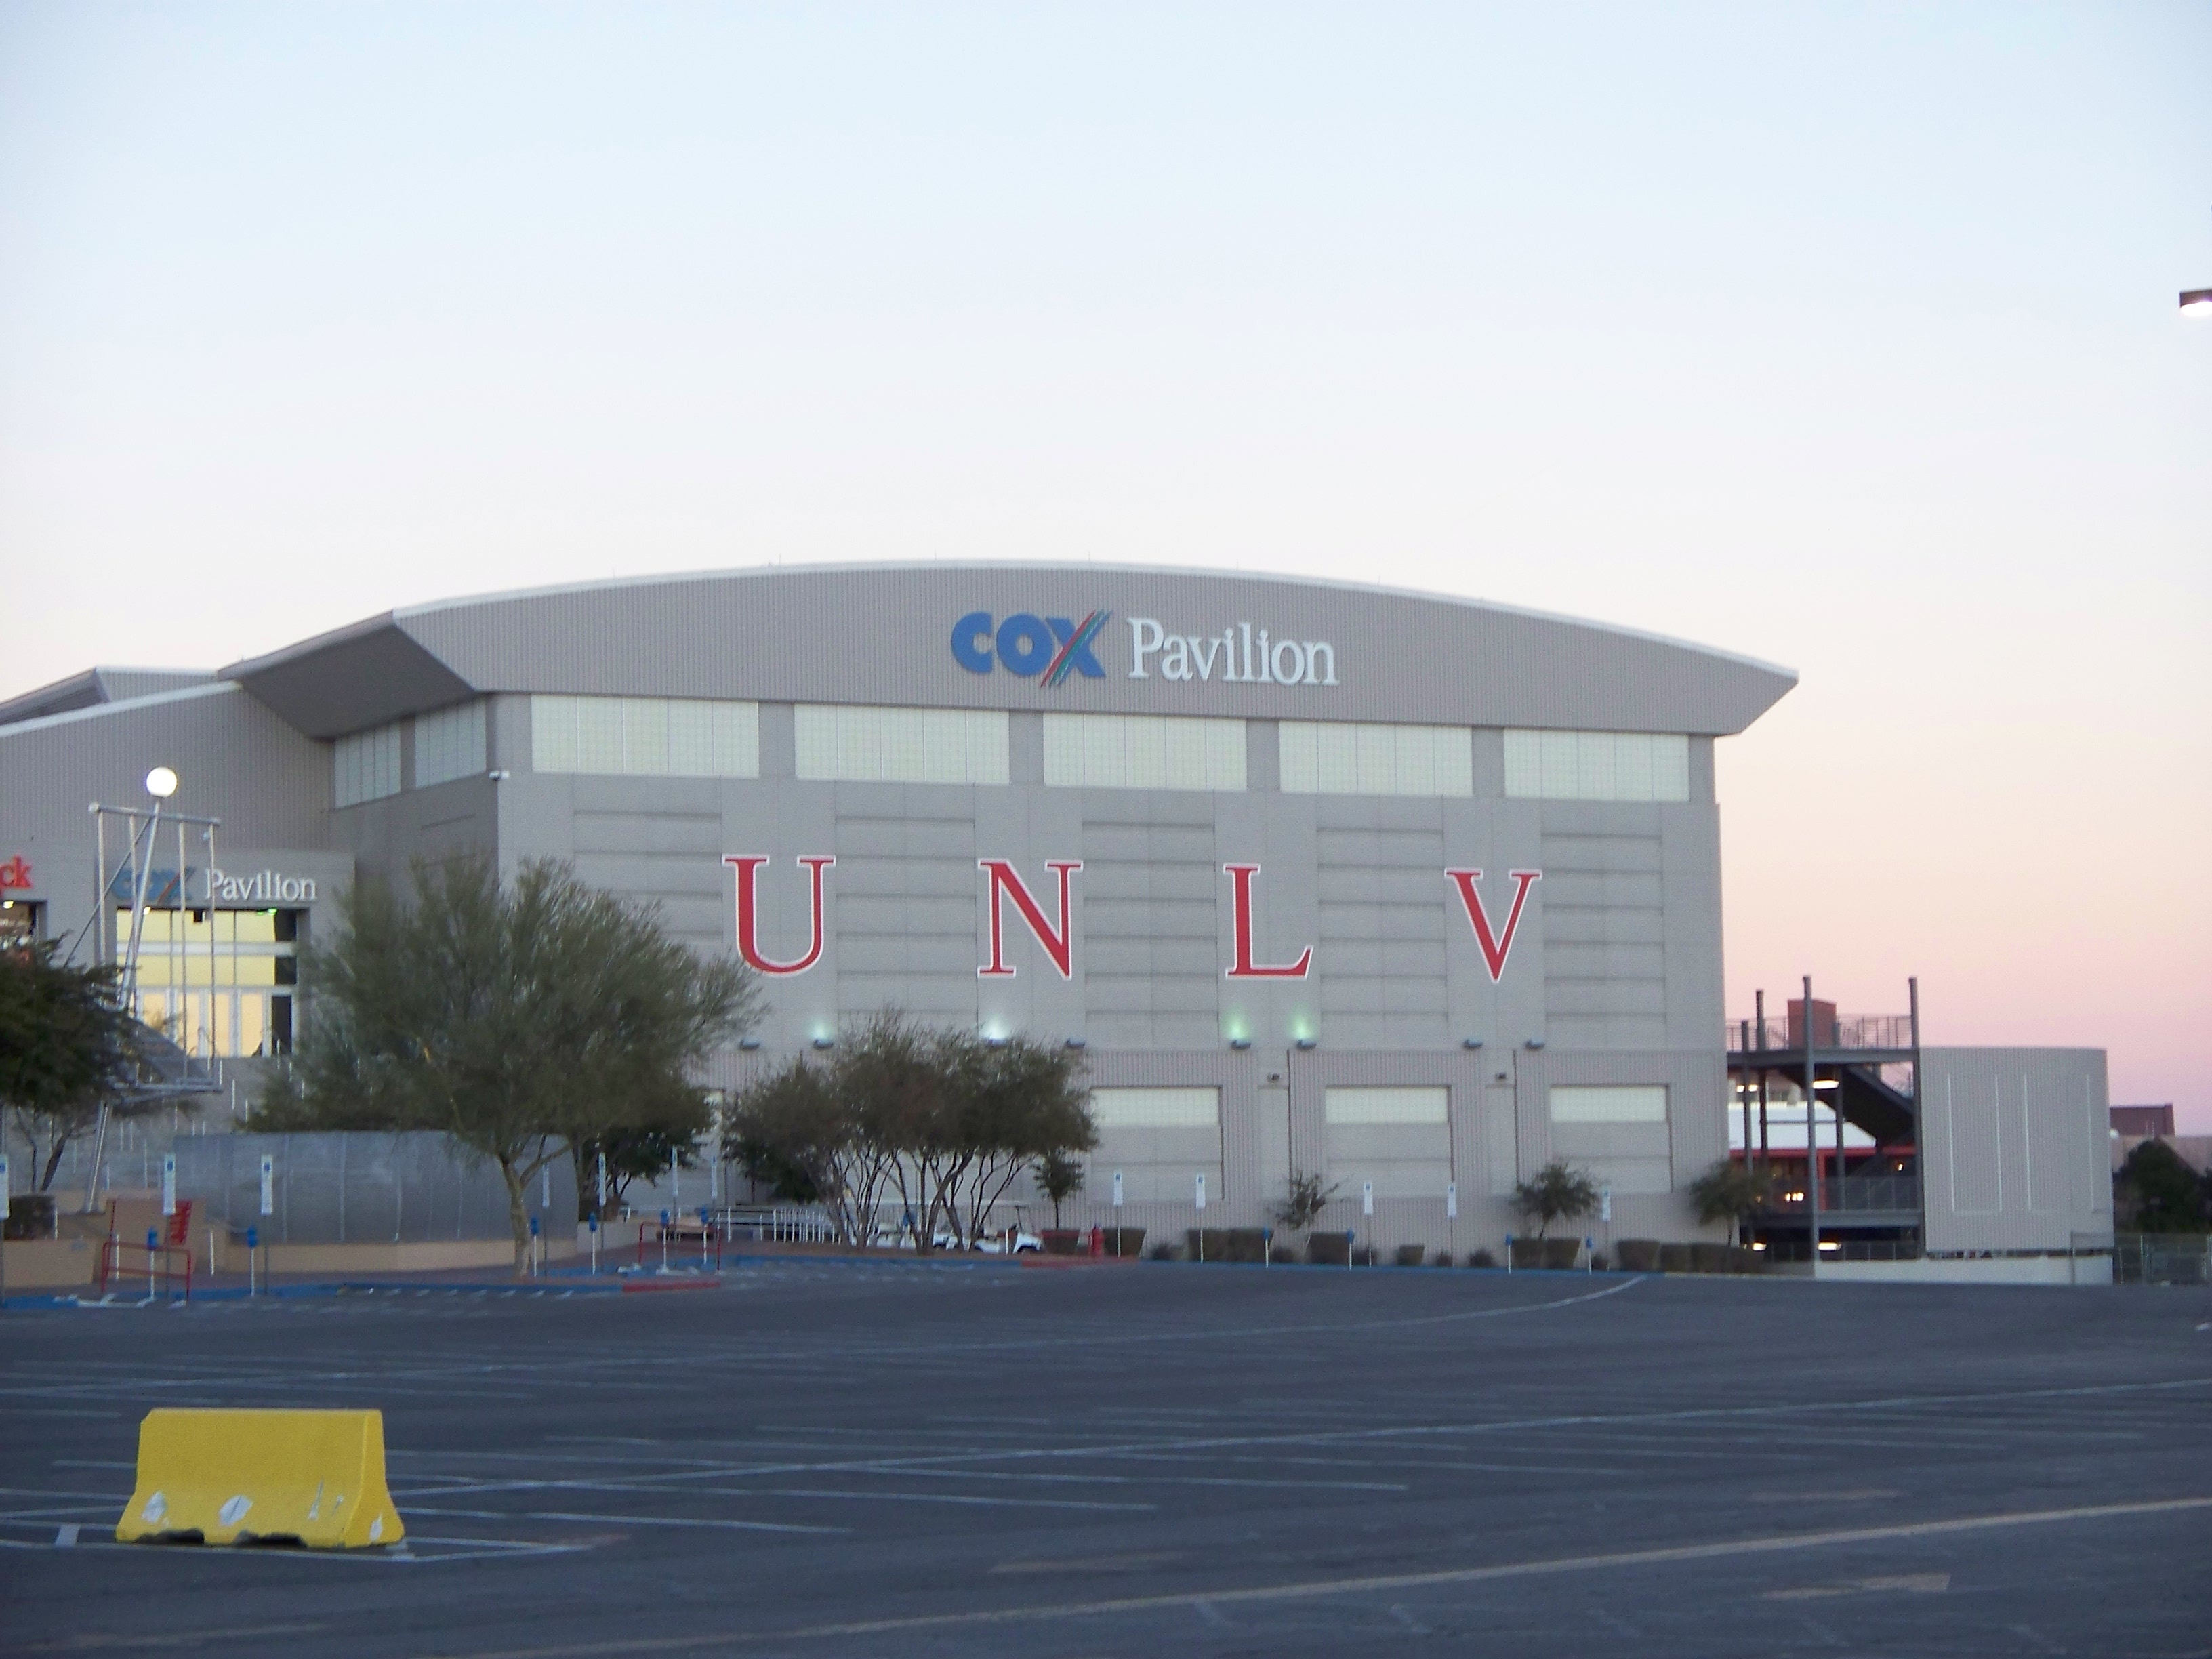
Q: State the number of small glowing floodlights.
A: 4